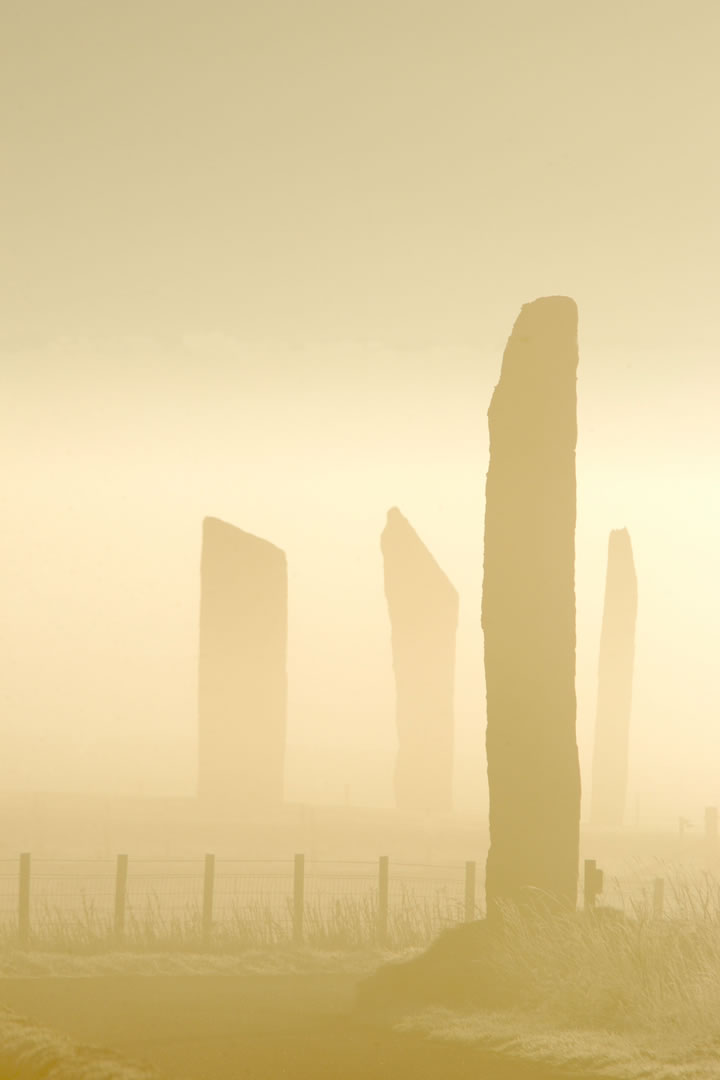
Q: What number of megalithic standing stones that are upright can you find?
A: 4